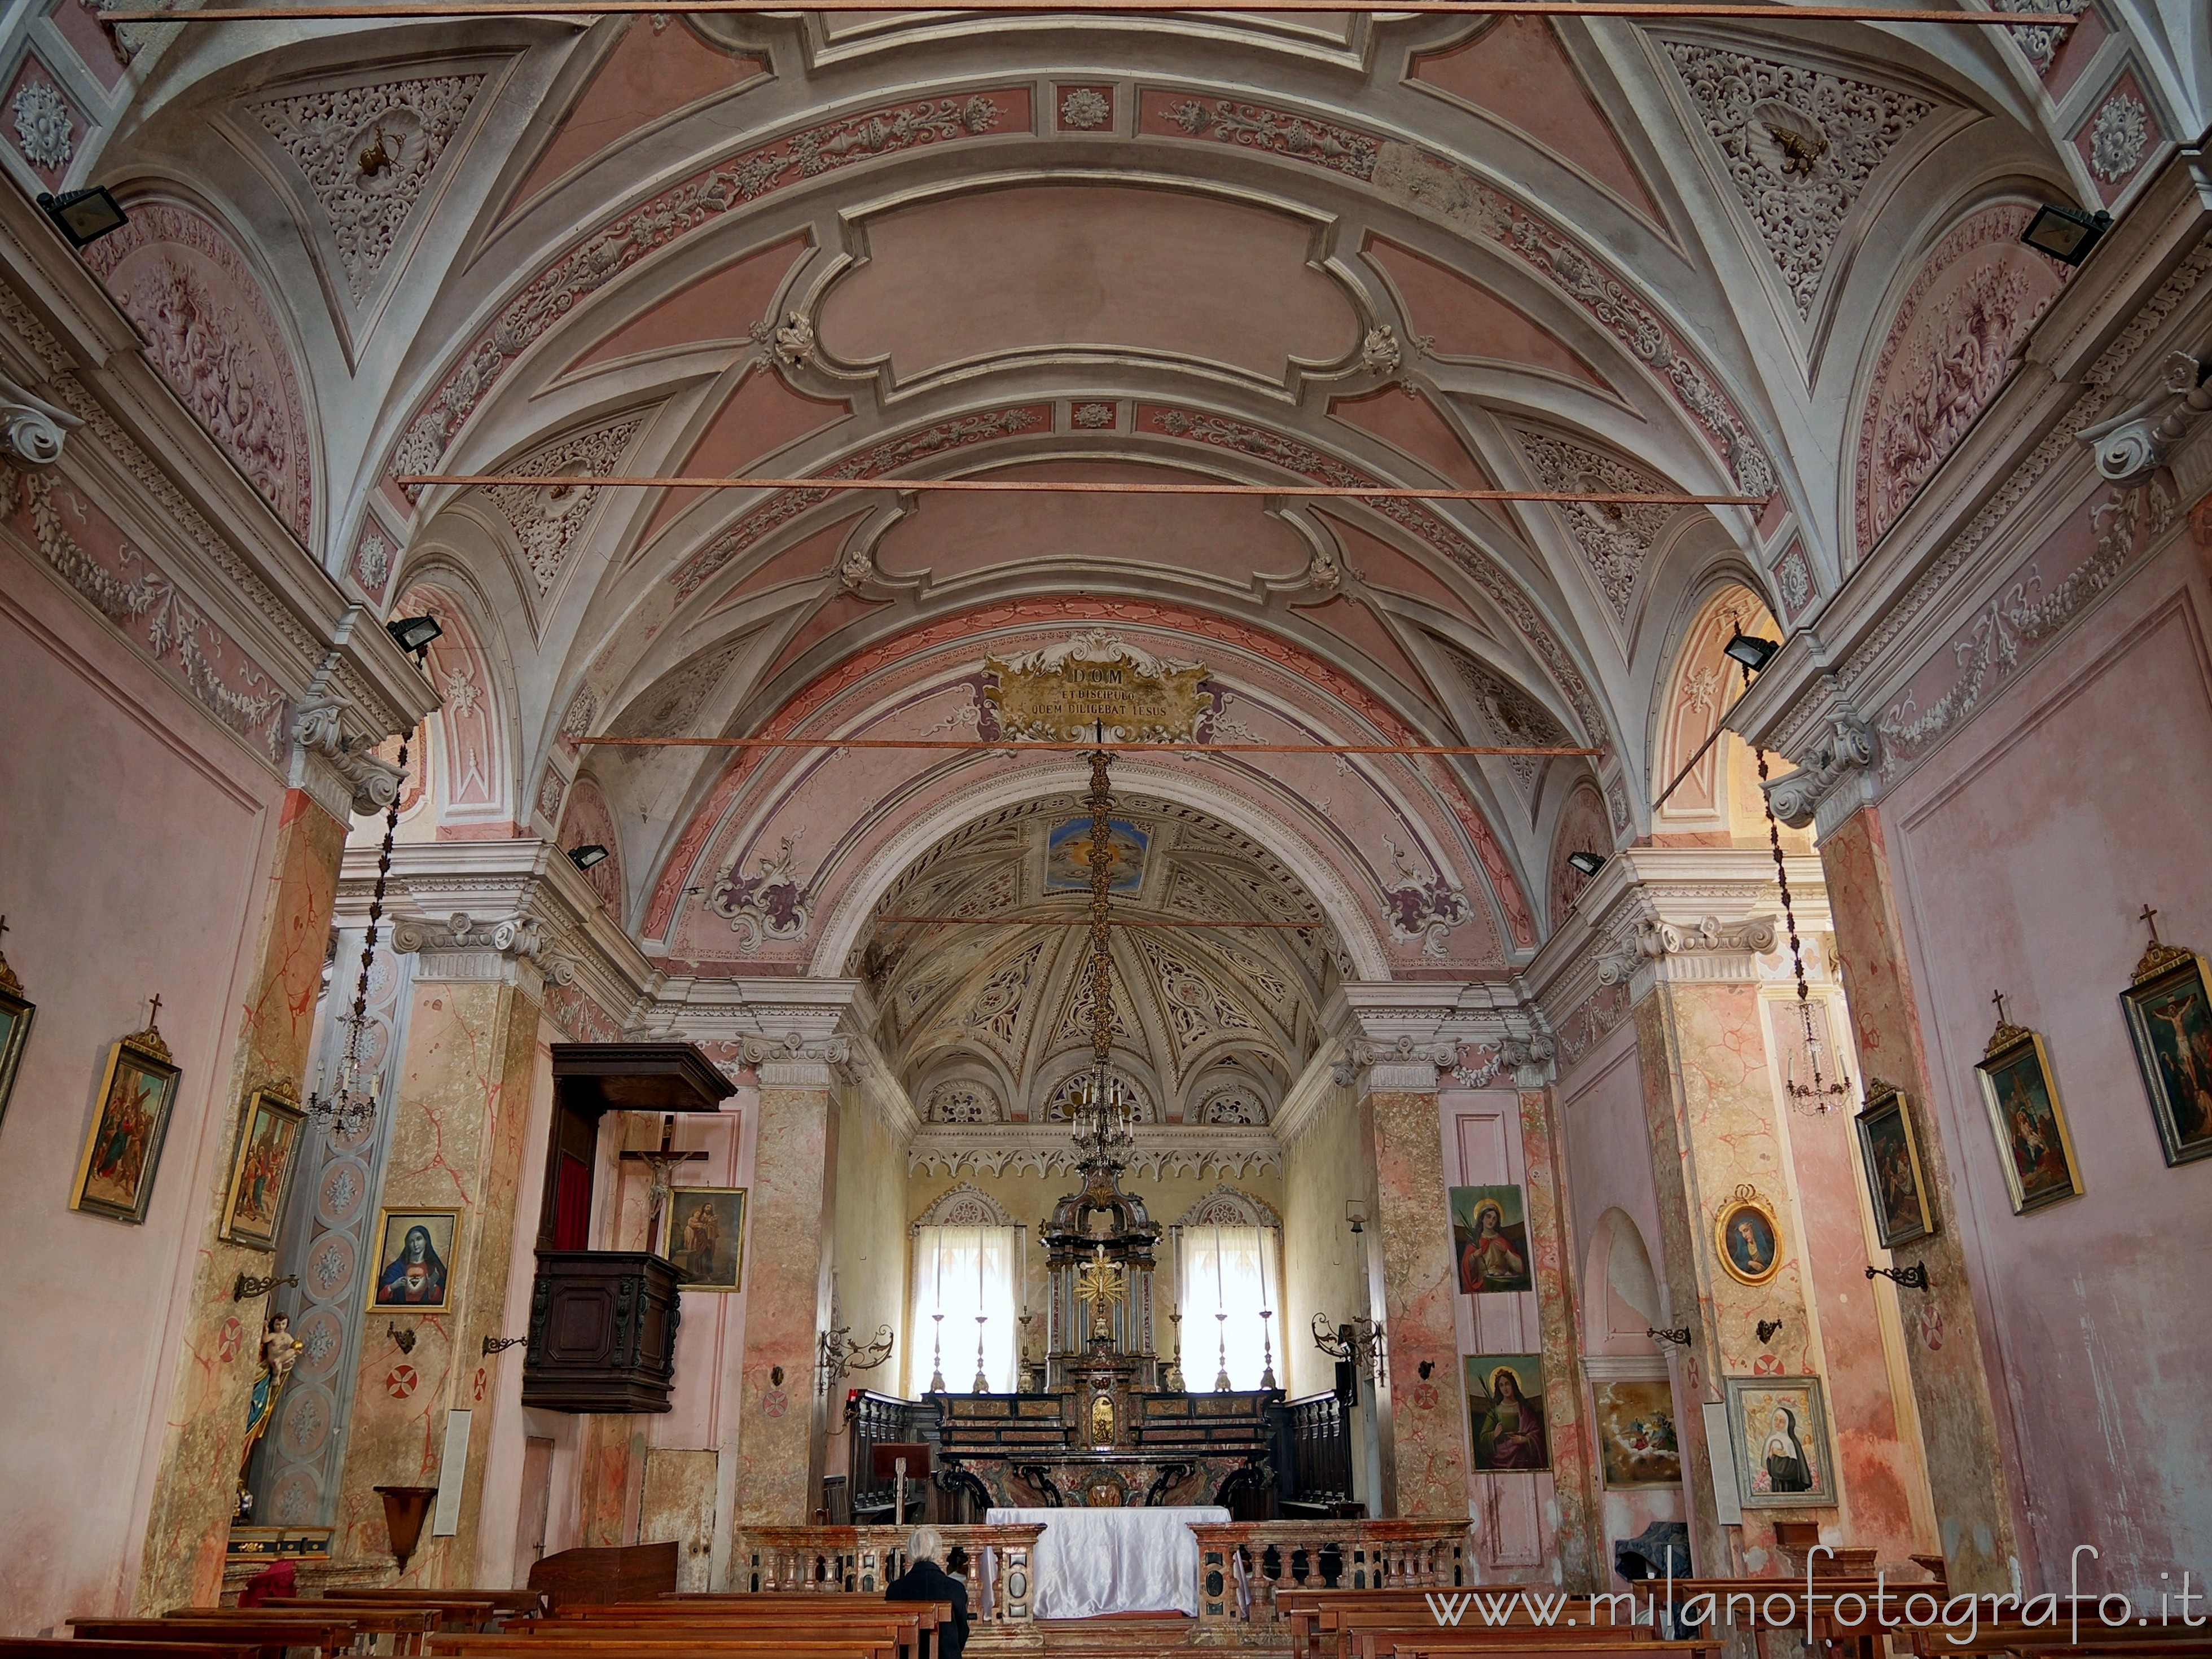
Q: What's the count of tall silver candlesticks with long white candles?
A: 6